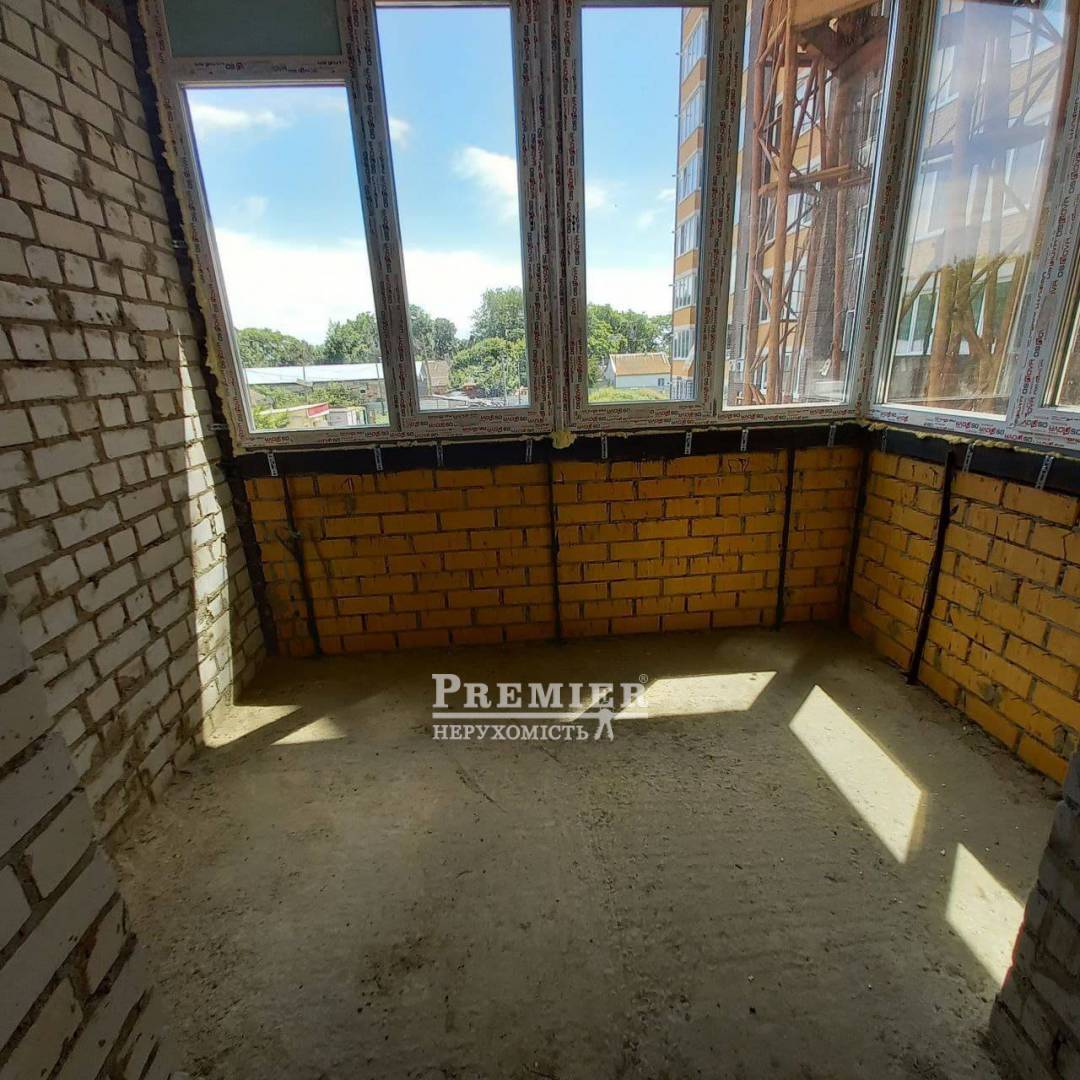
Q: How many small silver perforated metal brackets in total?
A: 13